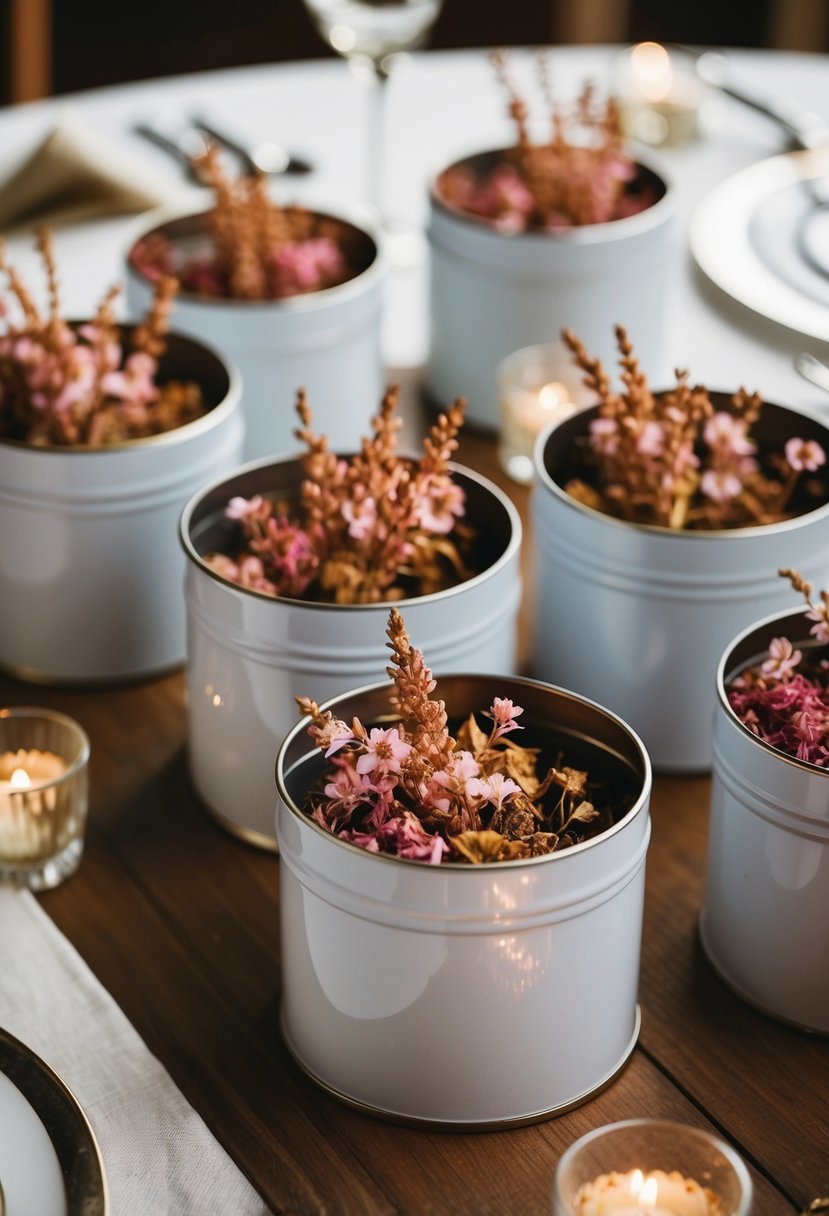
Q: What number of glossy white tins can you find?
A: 7